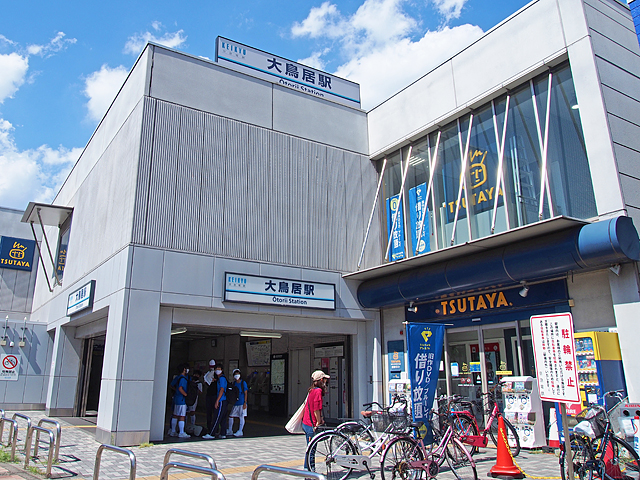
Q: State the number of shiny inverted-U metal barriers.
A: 9